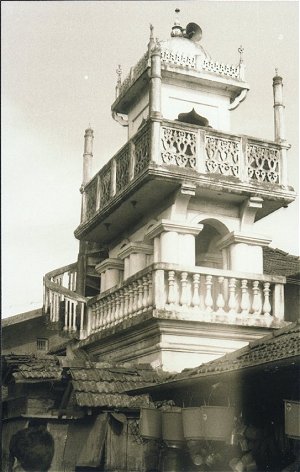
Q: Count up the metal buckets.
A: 5